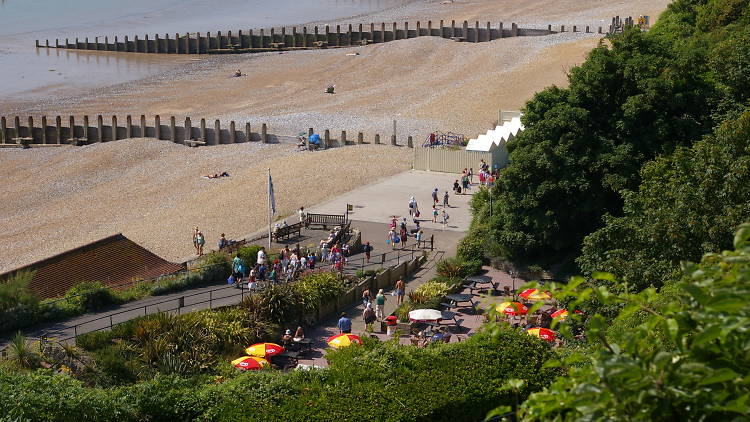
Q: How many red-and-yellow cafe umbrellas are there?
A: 7